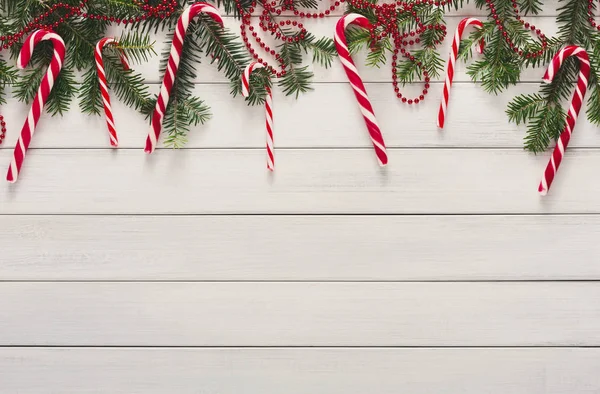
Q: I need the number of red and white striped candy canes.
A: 7